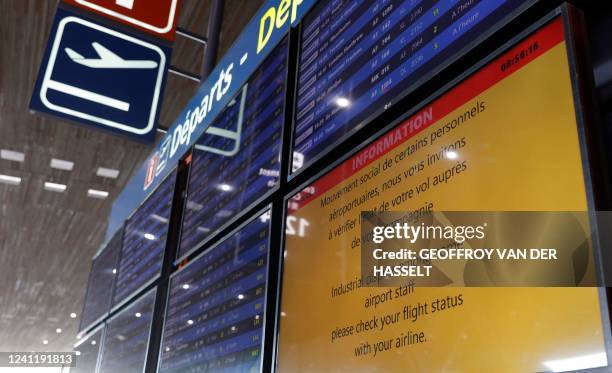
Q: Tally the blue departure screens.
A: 7